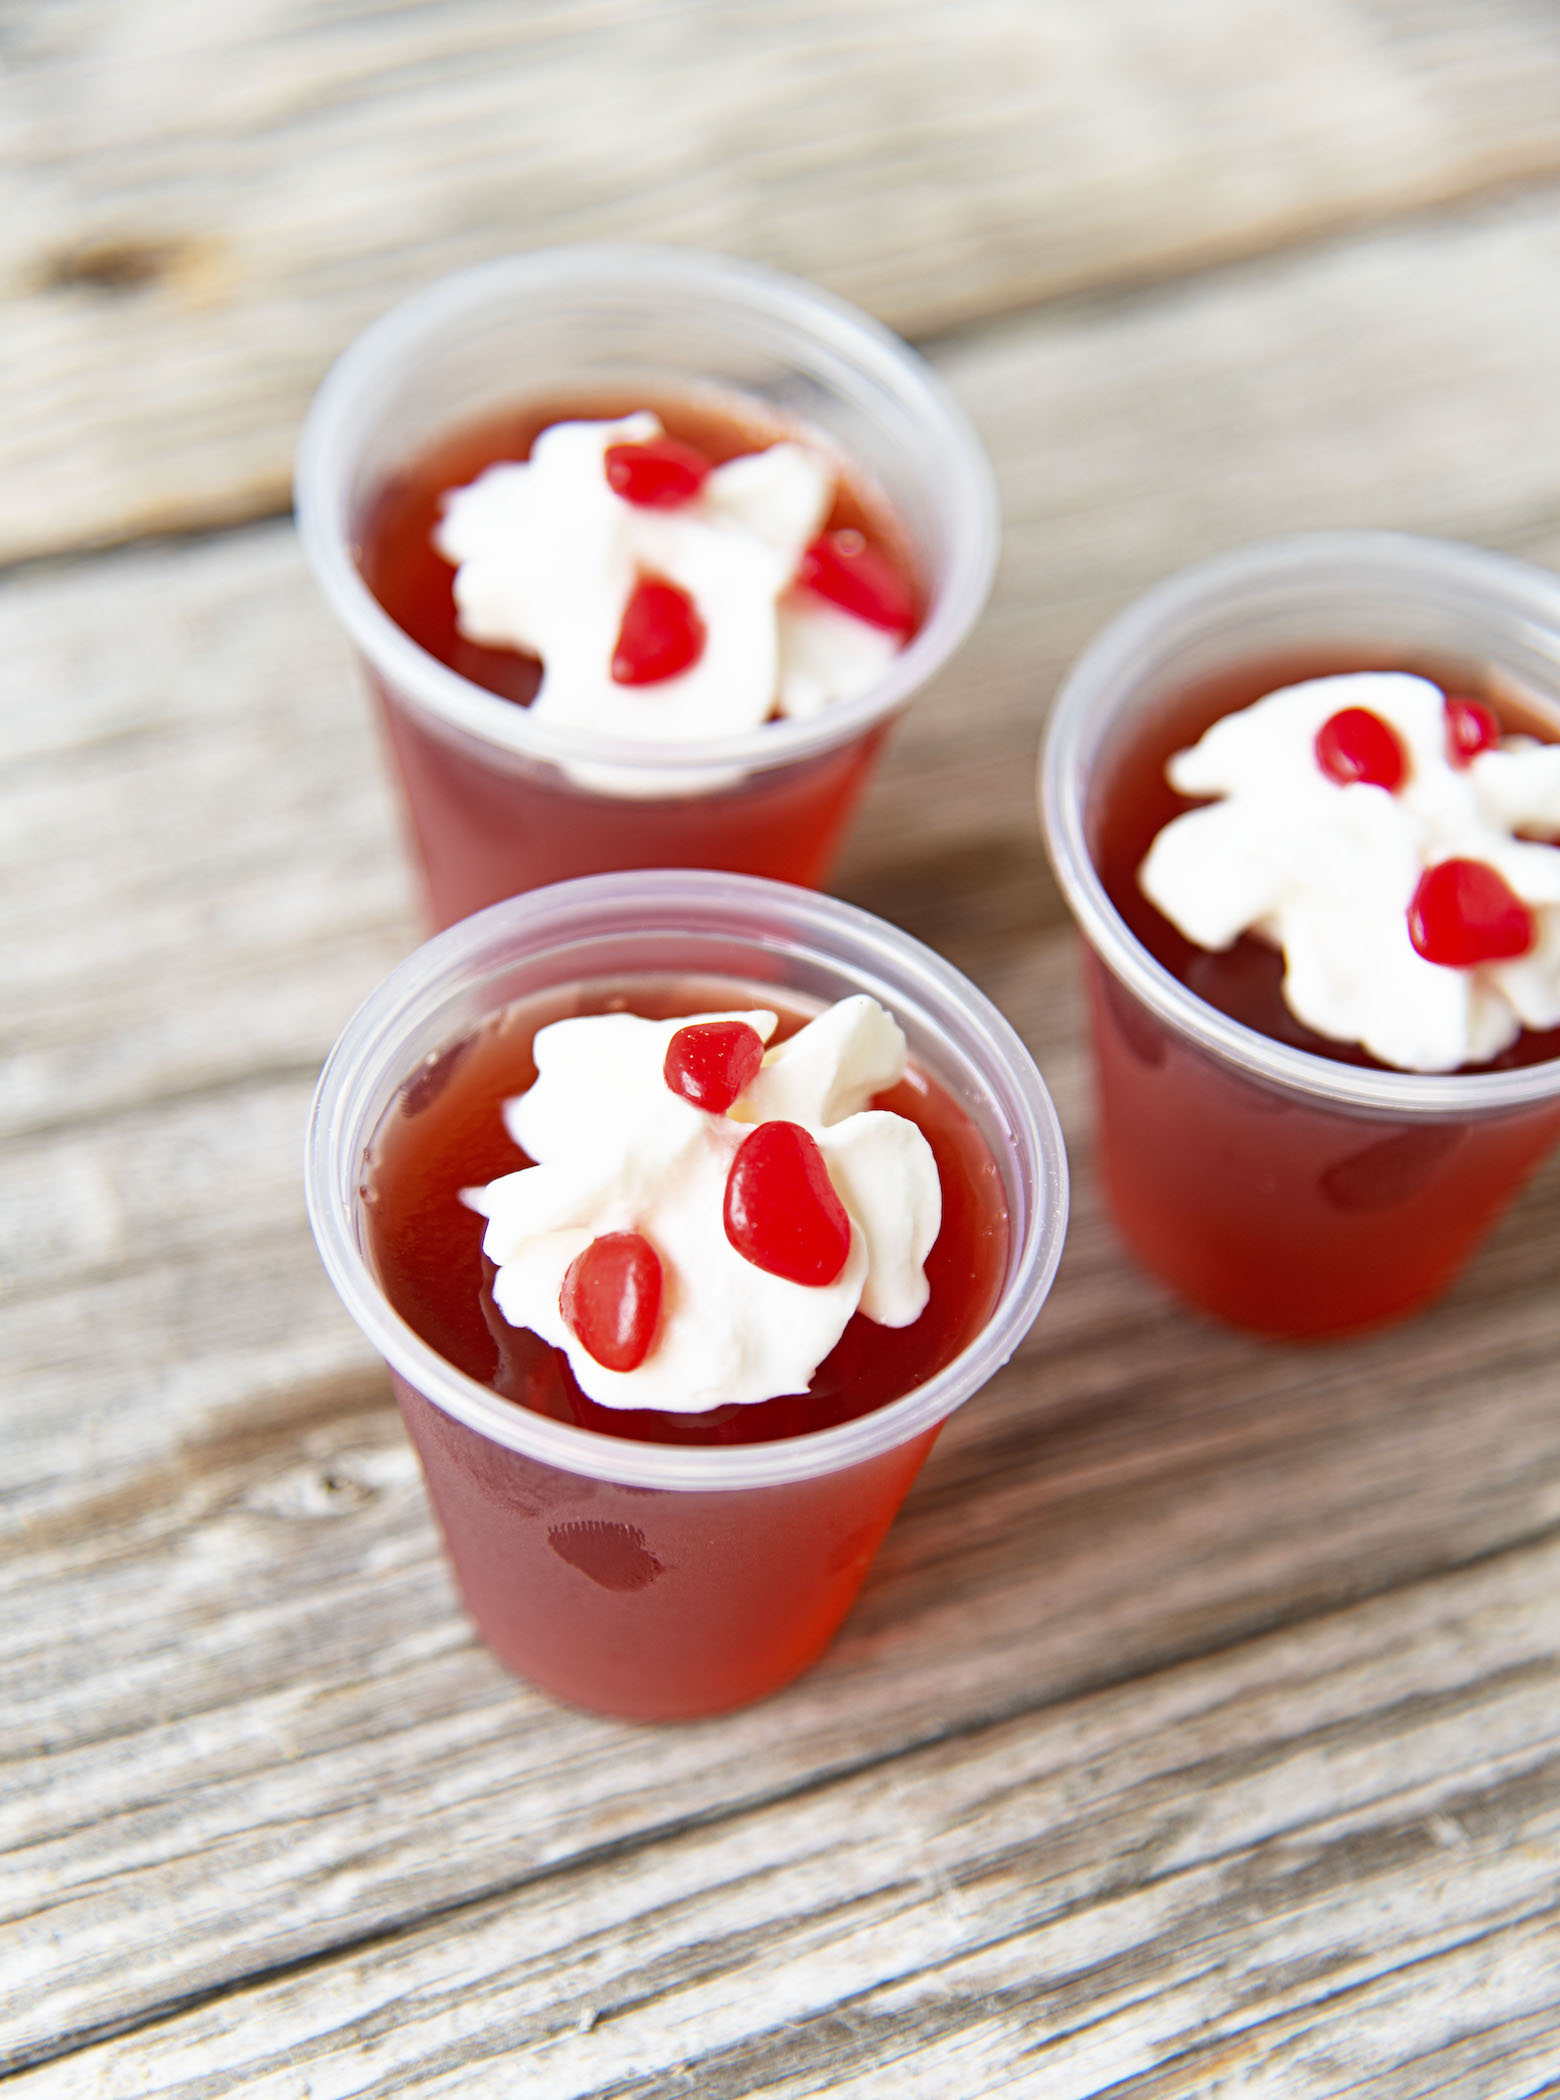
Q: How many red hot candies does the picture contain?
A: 9